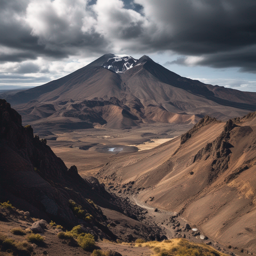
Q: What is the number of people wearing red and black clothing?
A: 0